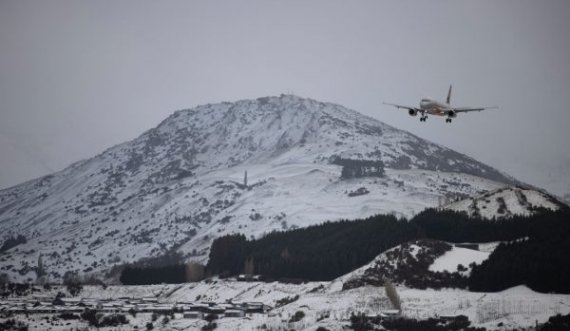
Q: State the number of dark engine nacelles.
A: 2